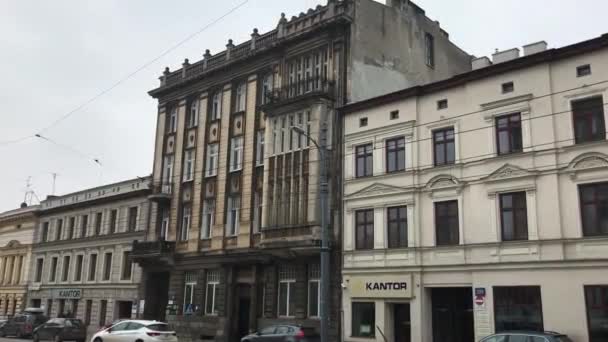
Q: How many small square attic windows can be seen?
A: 5